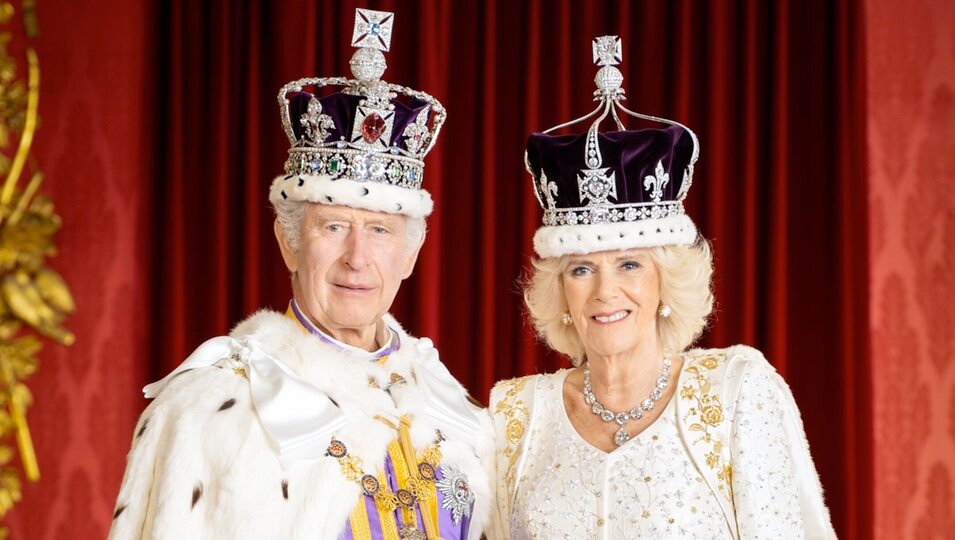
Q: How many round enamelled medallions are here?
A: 4